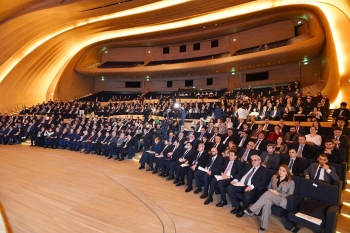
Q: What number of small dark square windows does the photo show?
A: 7